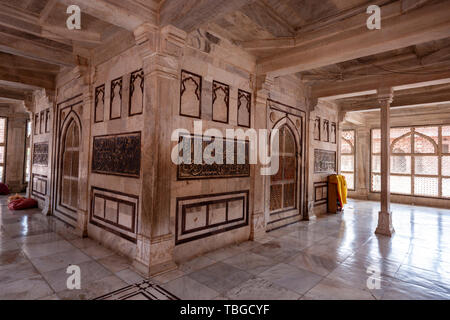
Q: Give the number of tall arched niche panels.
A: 12